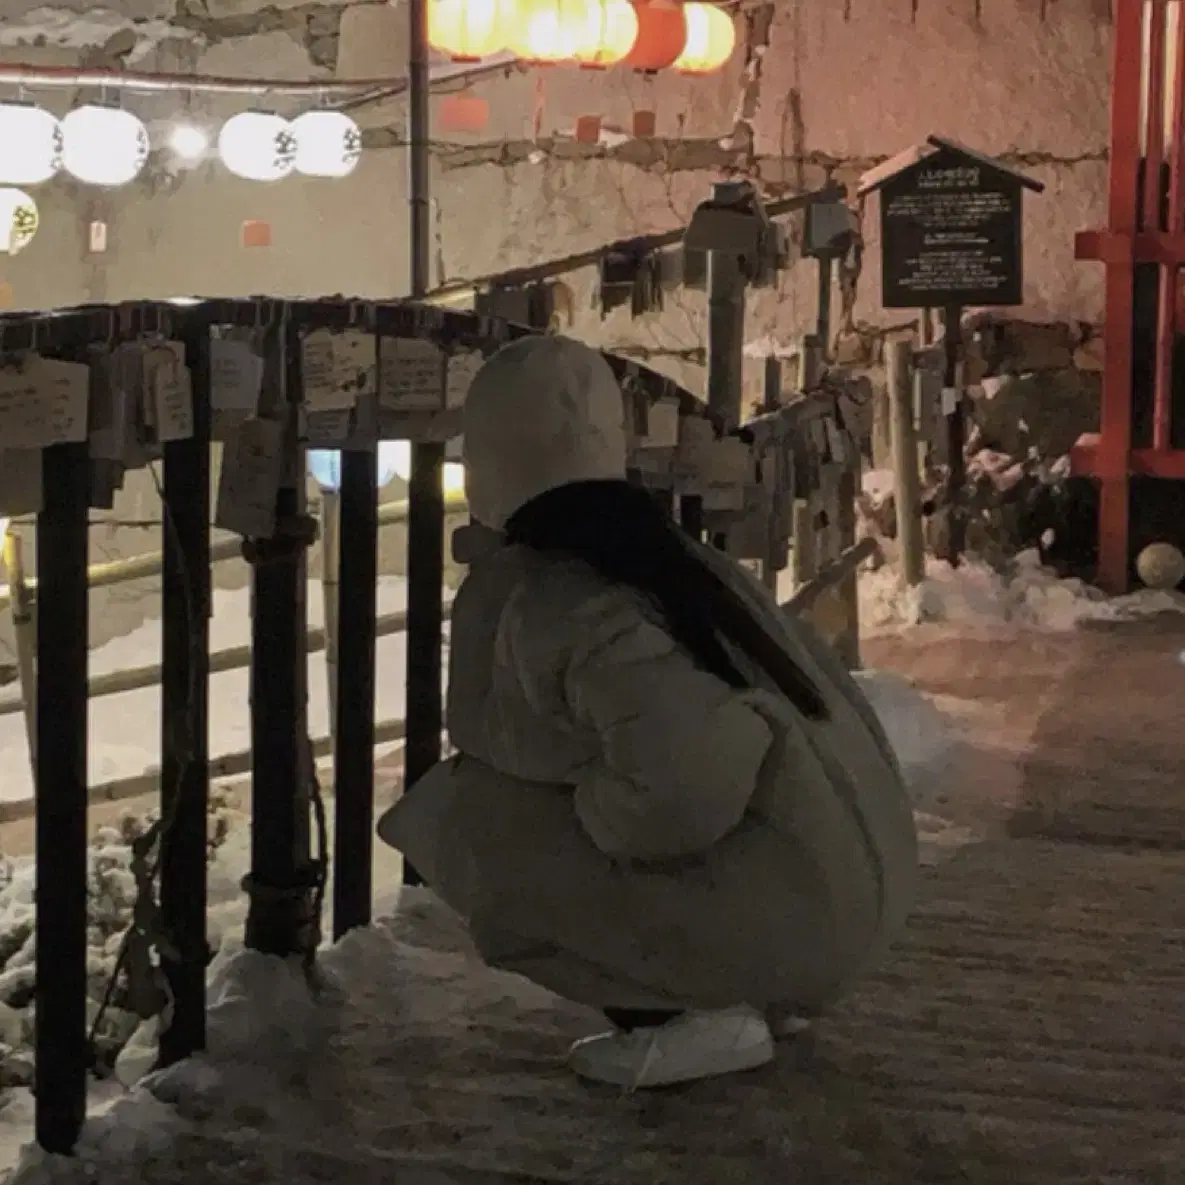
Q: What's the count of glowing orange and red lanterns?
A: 5